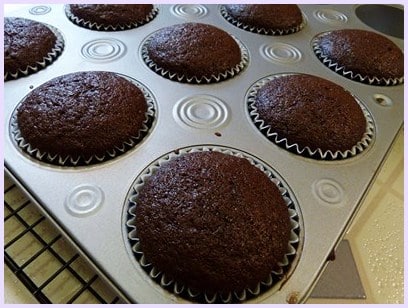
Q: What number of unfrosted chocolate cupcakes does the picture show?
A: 8